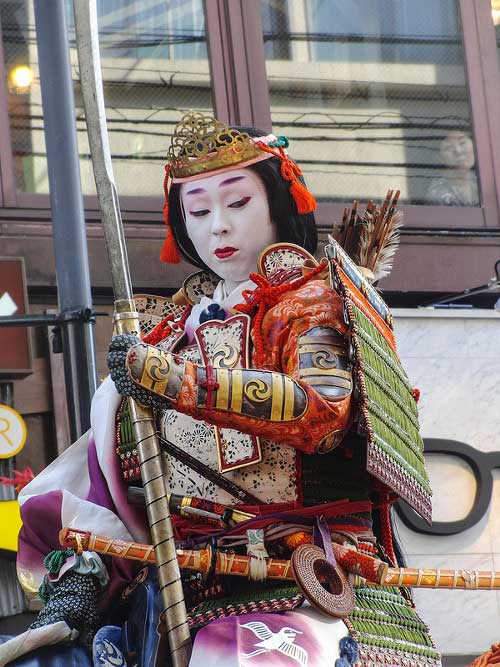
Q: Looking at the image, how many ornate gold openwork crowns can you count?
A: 1